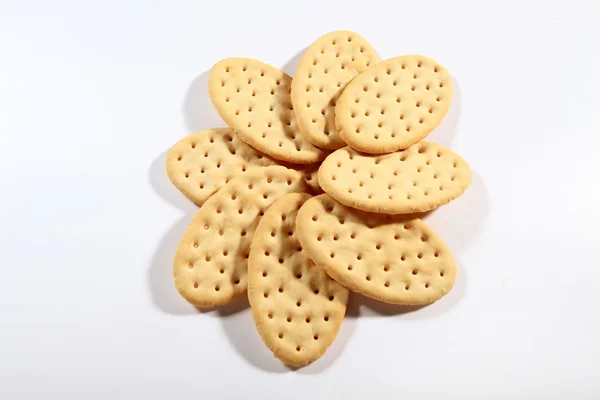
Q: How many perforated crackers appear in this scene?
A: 8